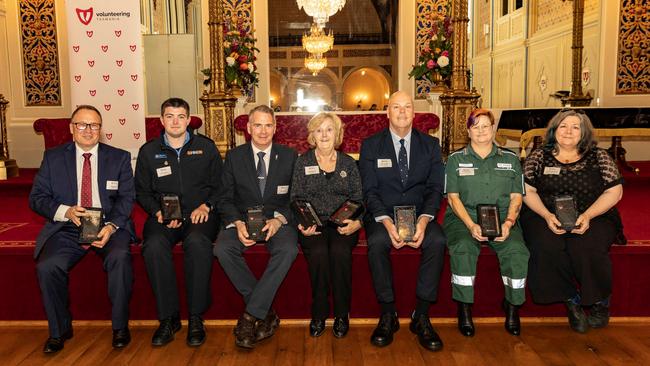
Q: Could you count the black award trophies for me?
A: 8